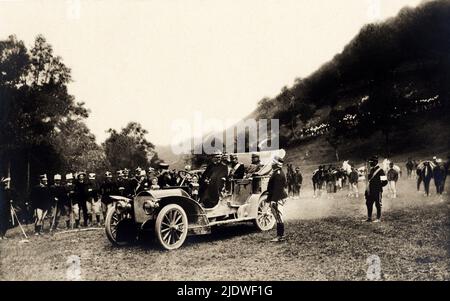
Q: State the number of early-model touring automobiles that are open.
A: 1